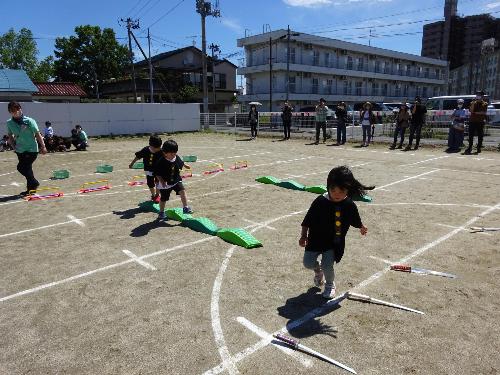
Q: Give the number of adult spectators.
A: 9